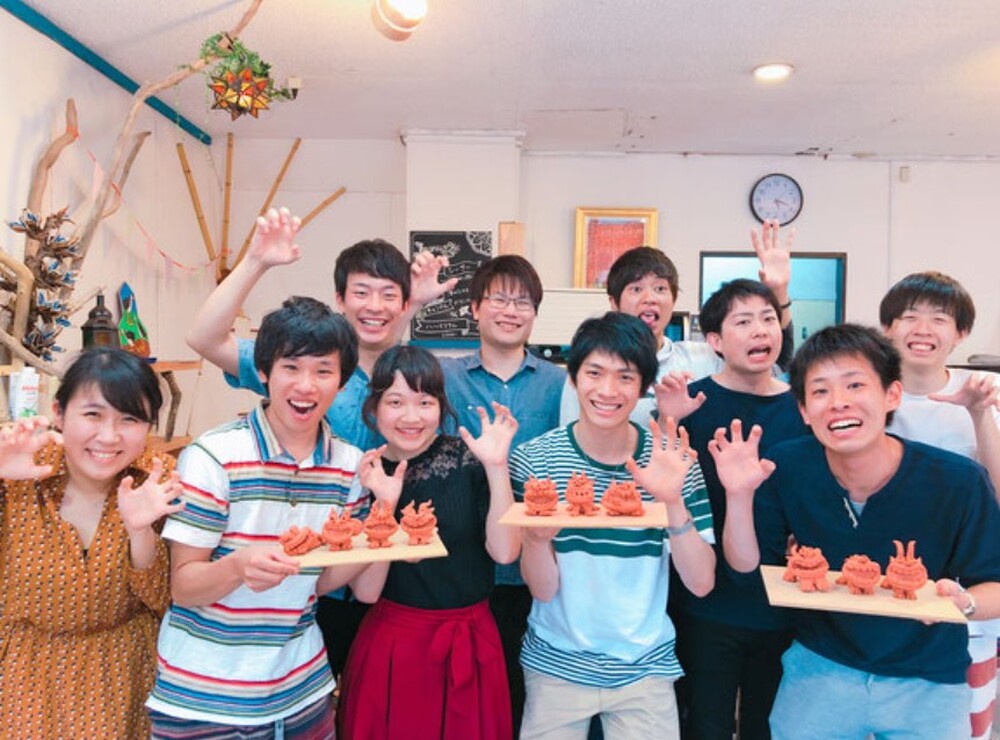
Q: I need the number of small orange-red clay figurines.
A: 10